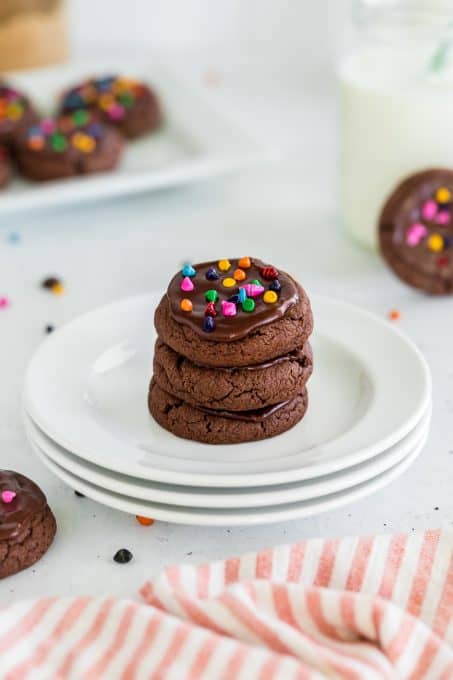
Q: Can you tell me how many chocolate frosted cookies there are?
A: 9